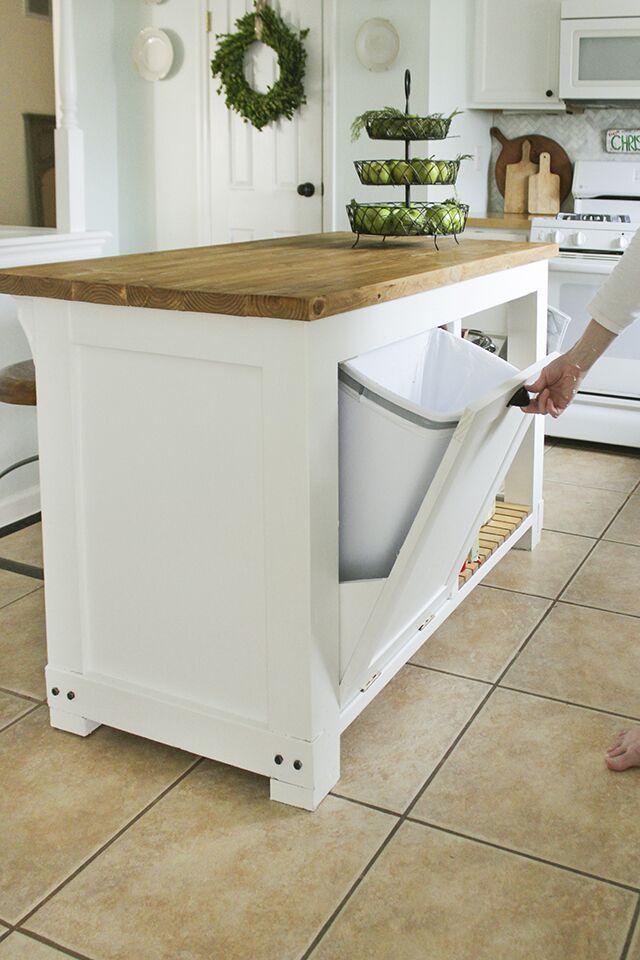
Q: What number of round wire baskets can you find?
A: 3